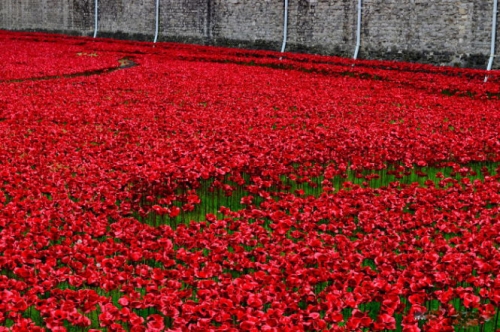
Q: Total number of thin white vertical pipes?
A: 5